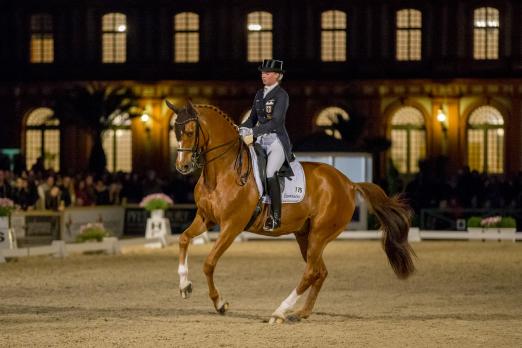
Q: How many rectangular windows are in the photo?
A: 7